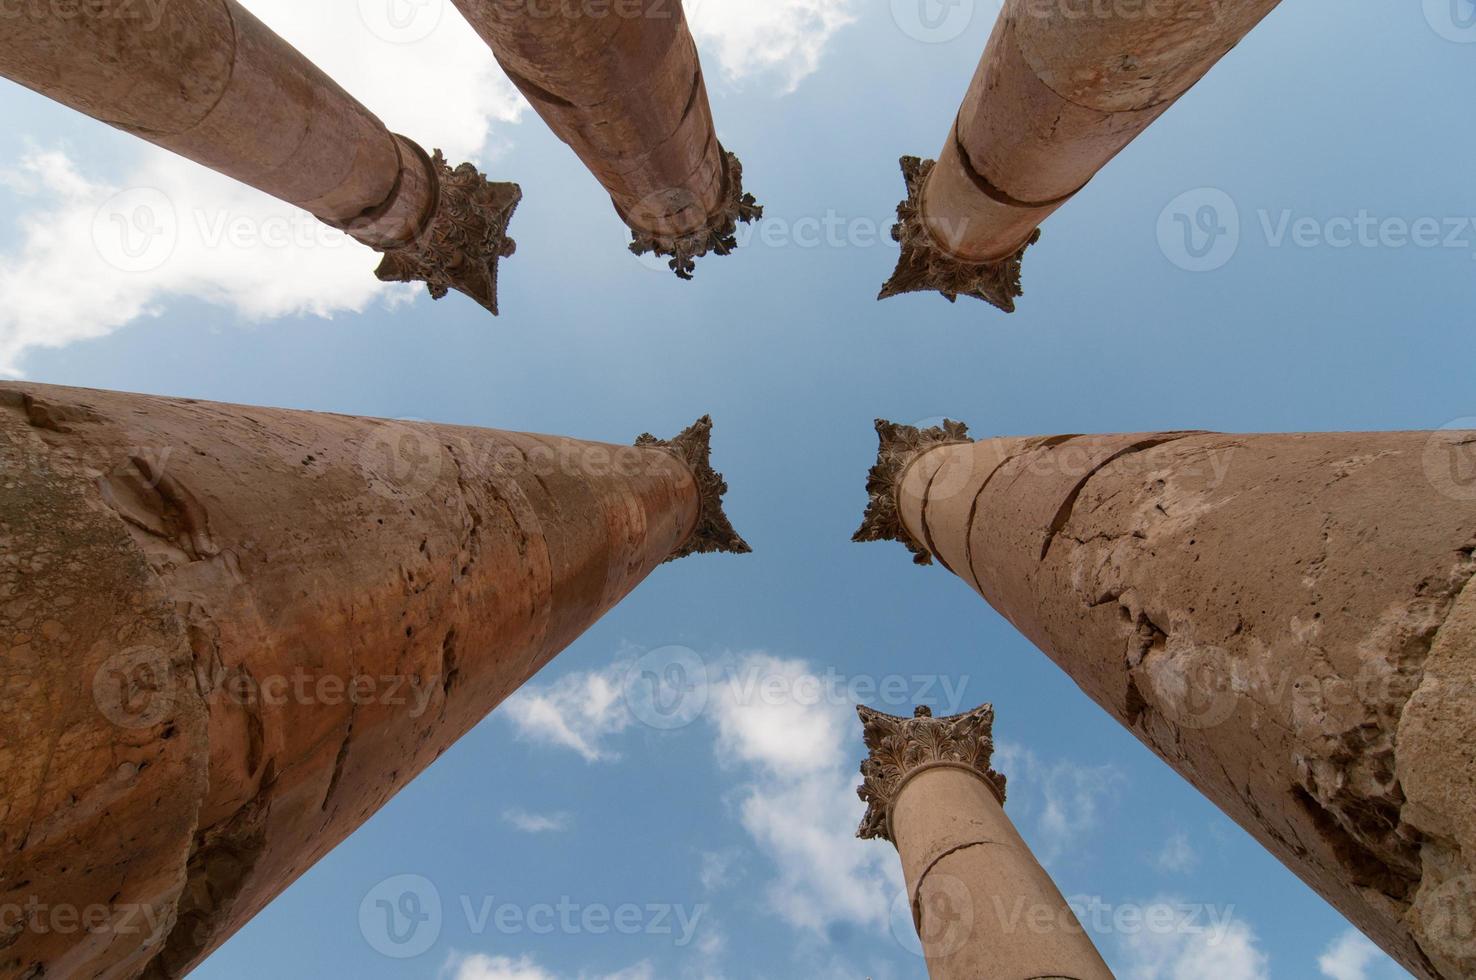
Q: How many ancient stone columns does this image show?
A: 6